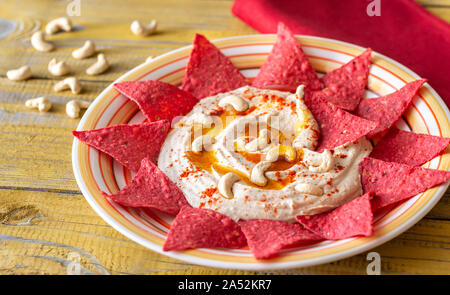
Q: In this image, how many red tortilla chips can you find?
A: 13